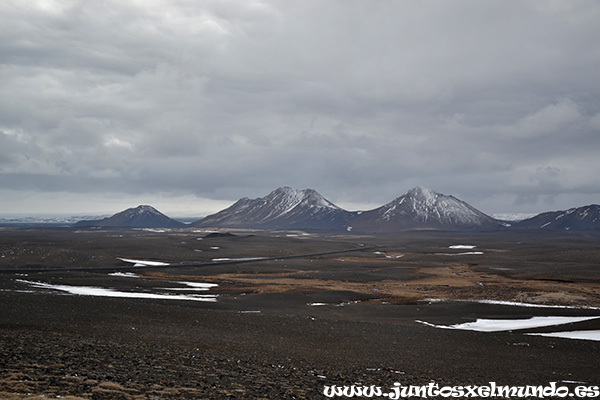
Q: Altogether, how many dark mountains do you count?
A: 4